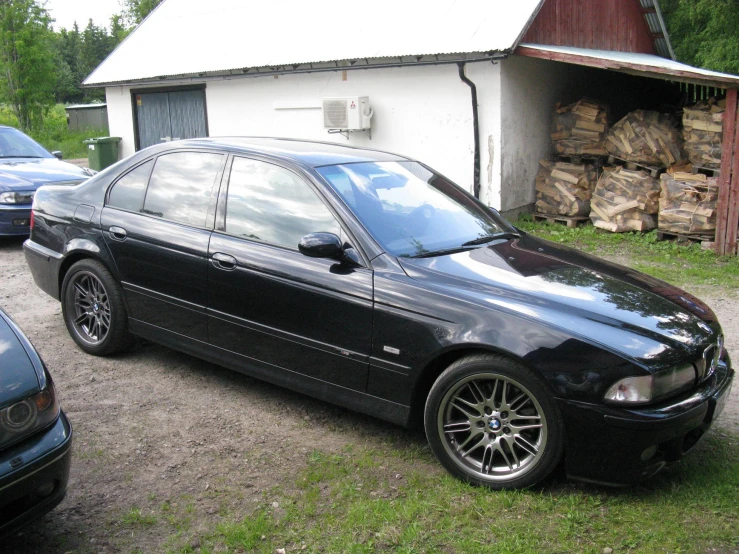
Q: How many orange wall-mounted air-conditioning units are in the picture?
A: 0